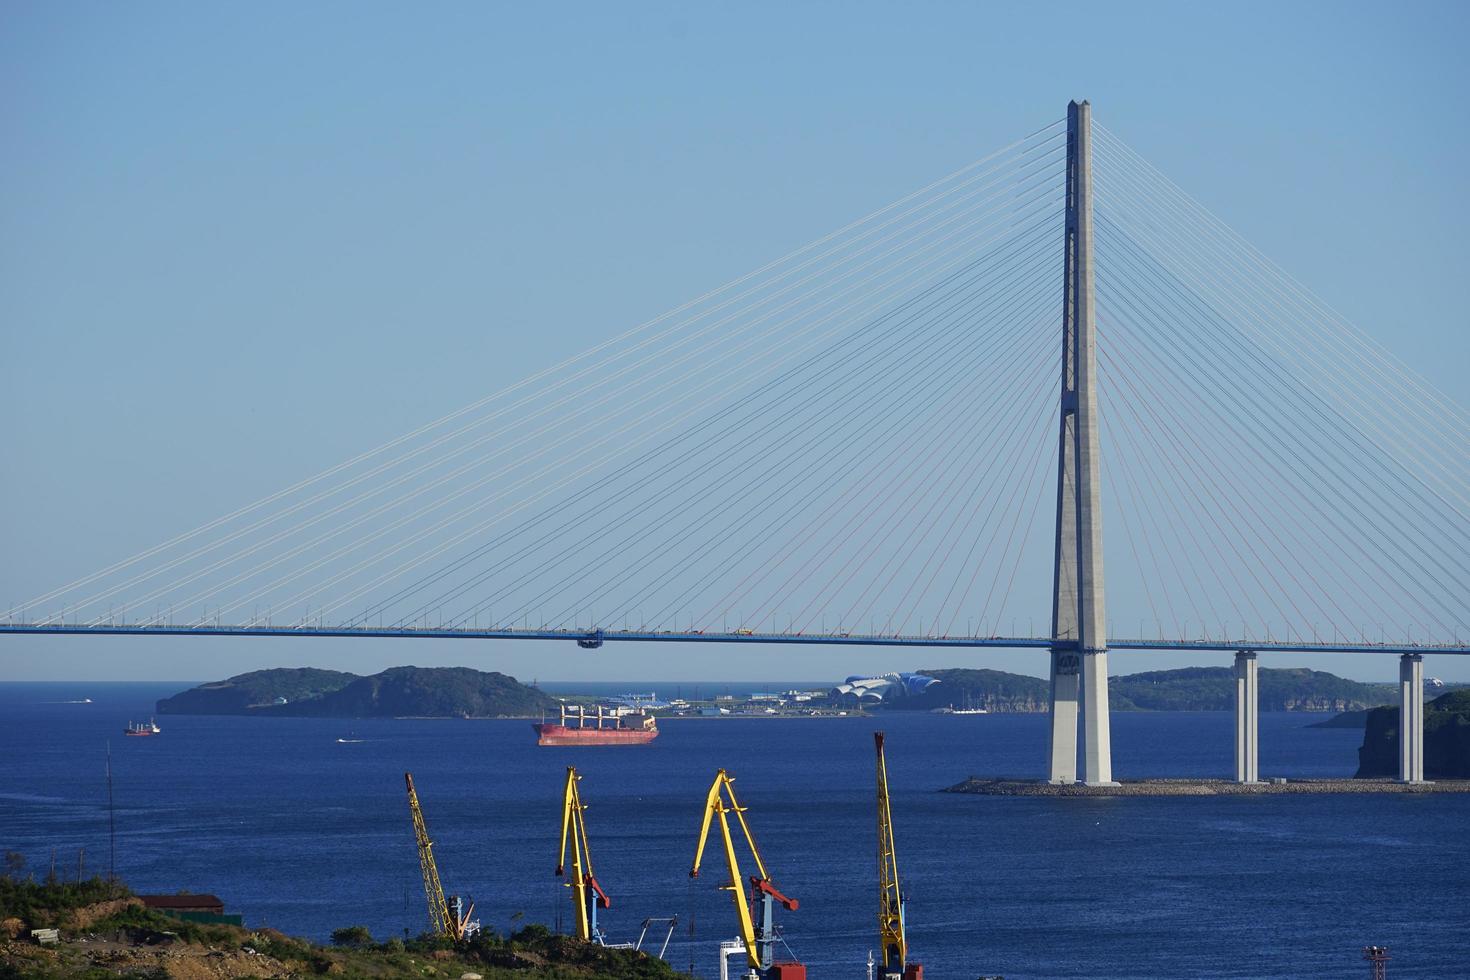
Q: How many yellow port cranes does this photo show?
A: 4